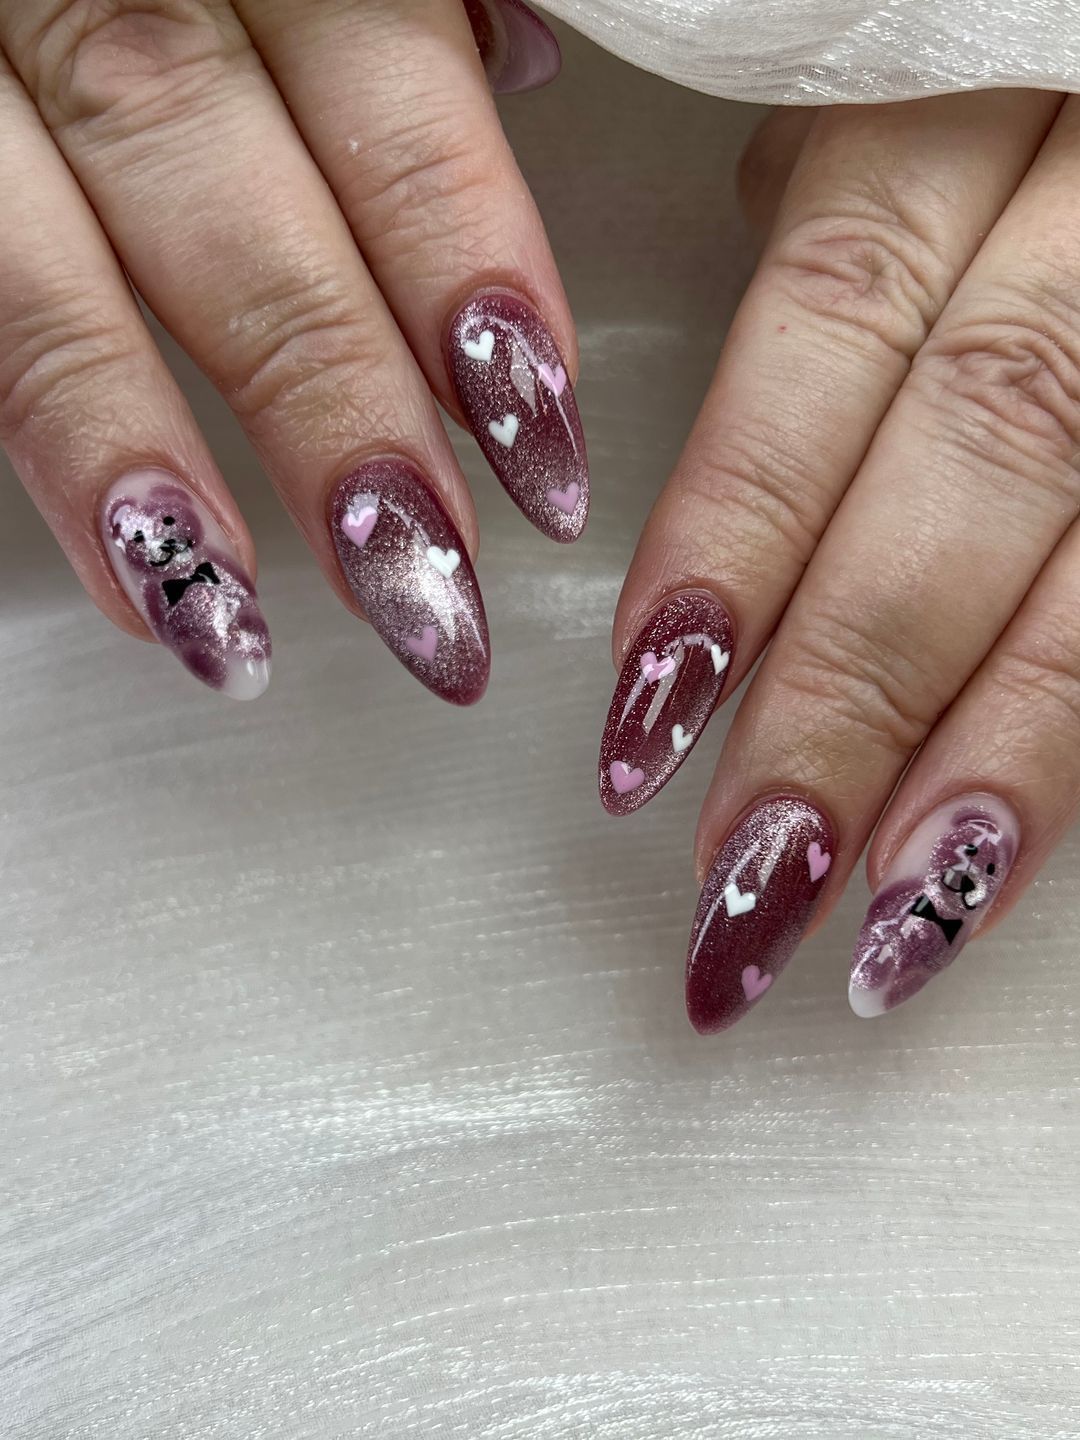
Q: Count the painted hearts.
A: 14